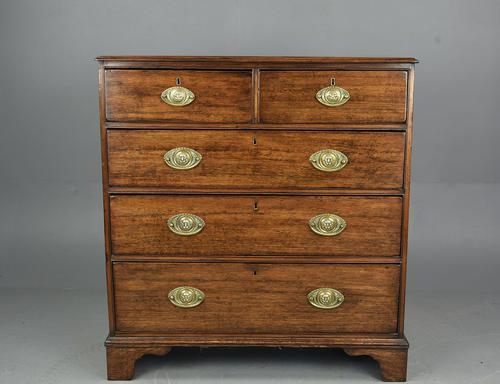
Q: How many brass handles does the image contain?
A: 8